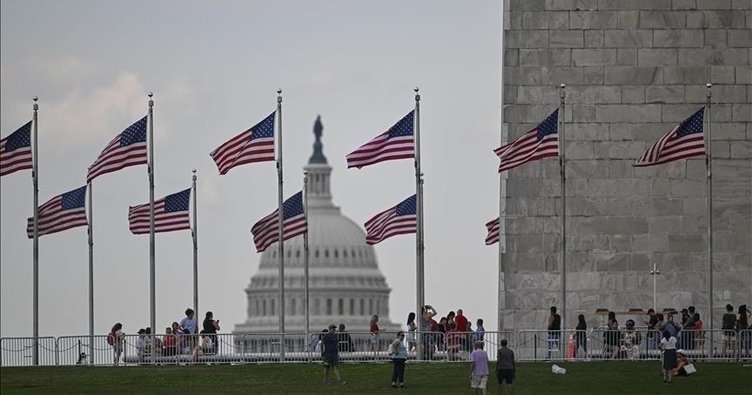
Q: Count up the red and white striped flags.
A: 11